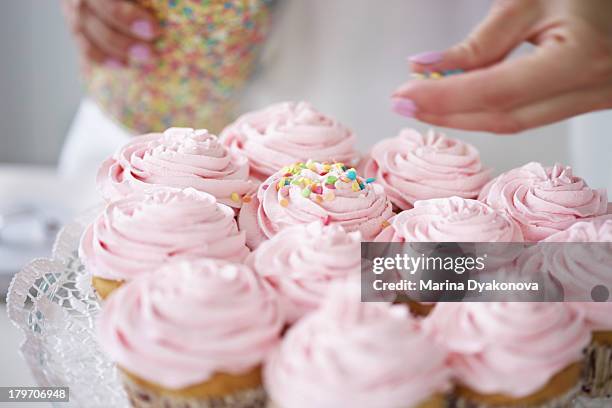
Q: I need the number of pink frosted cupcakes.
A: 12